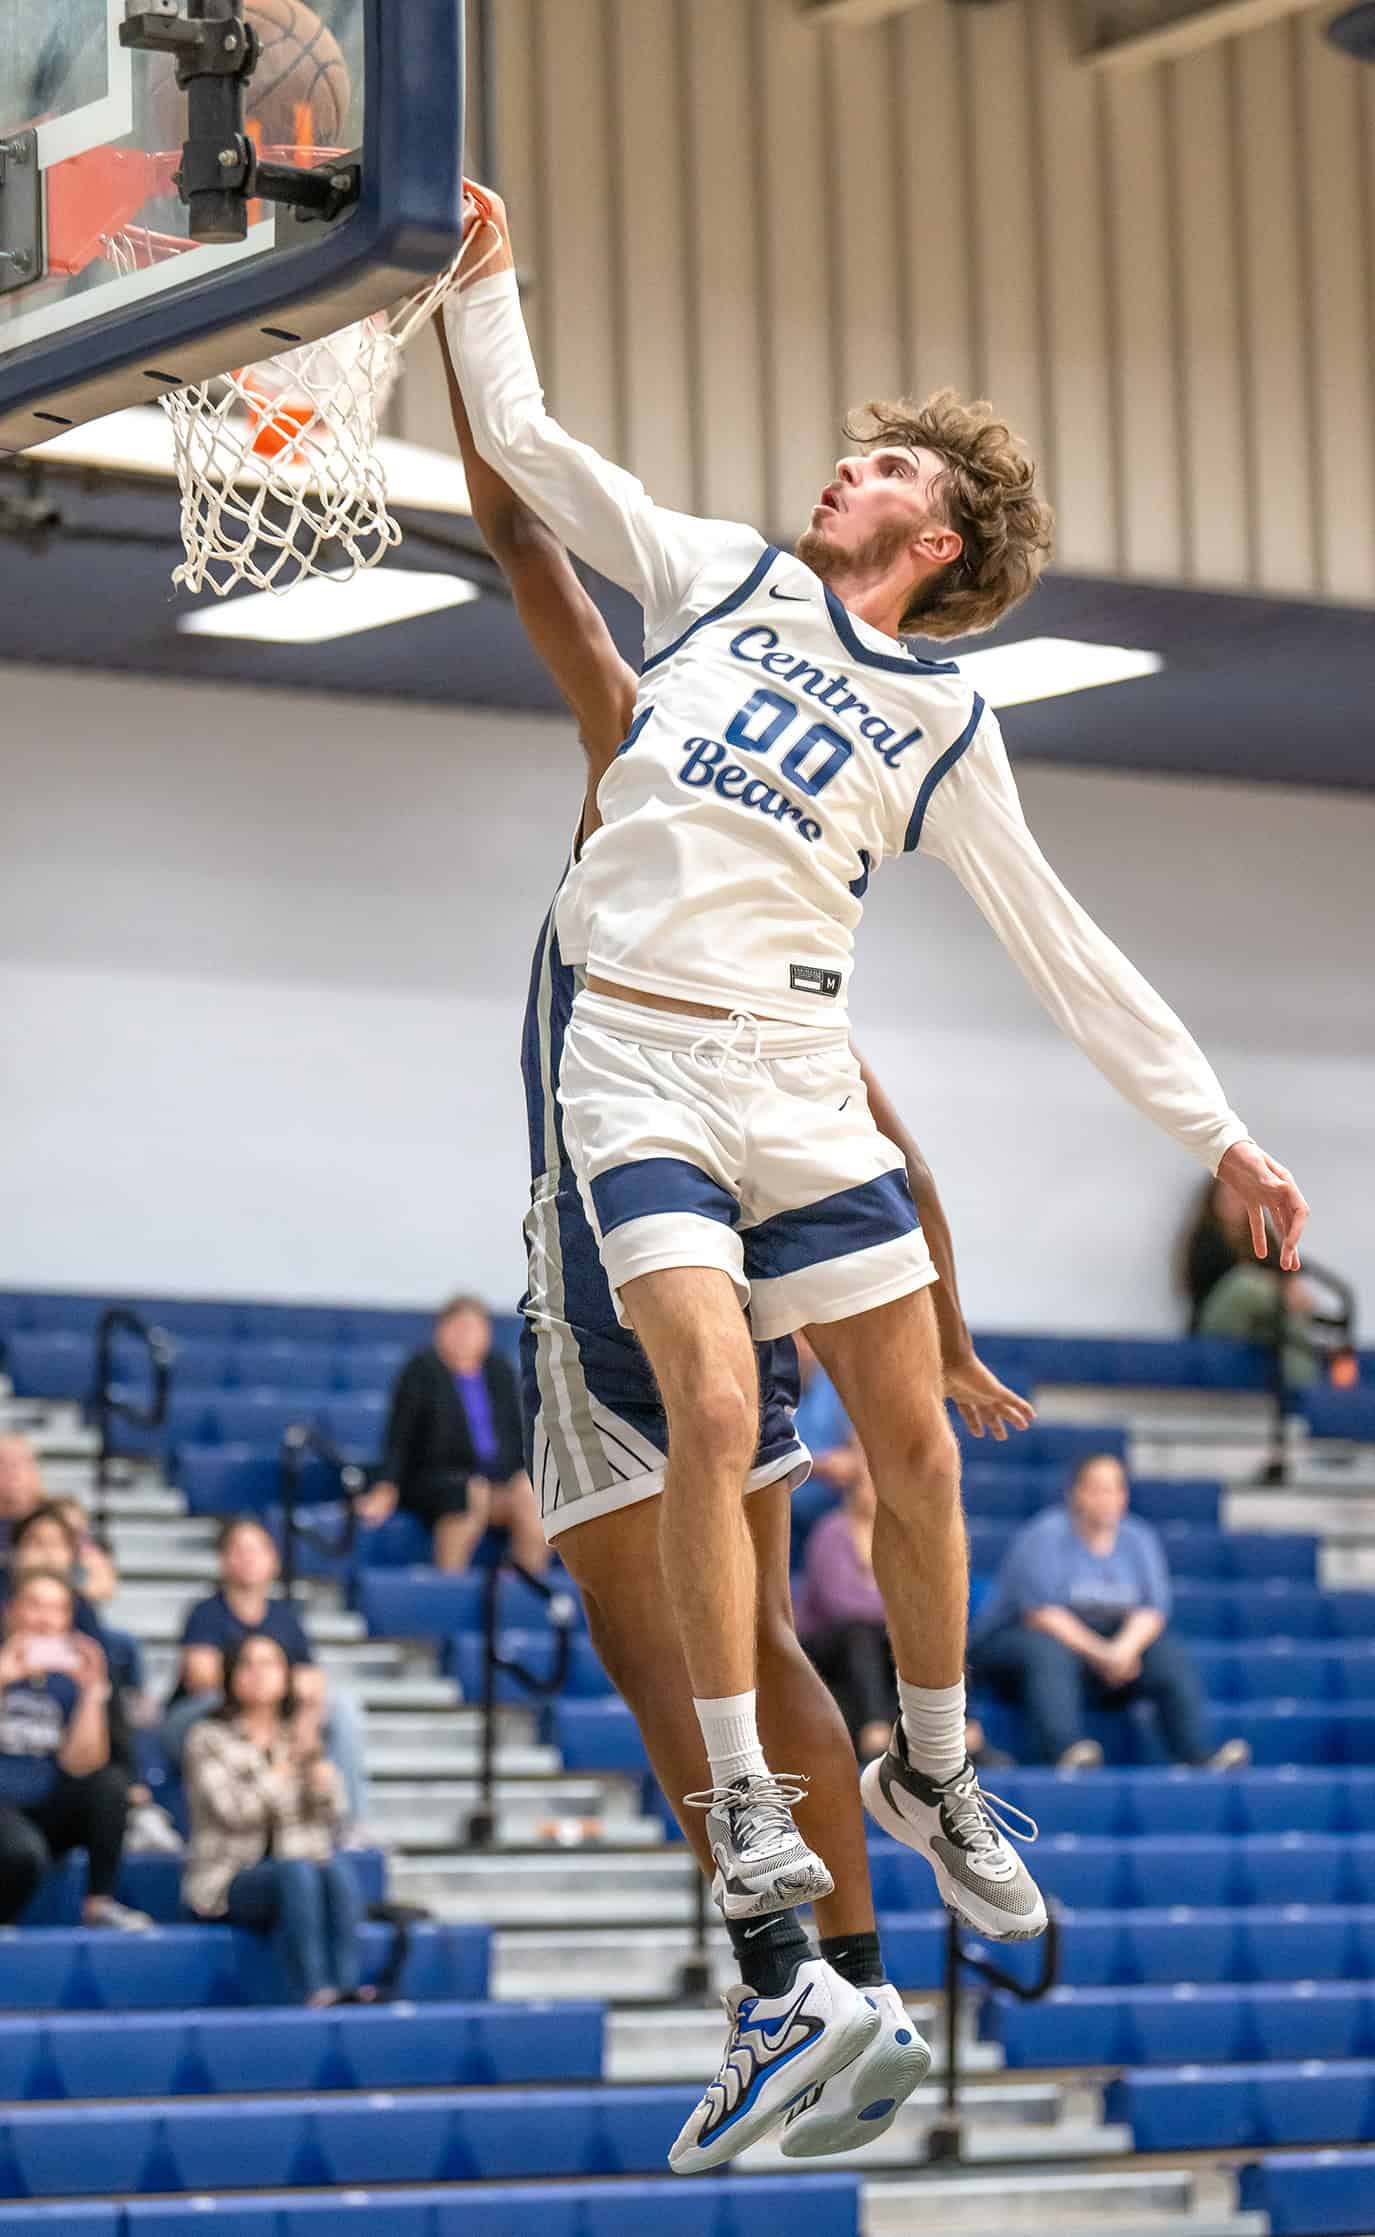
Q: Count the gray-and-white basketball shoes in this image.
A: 2